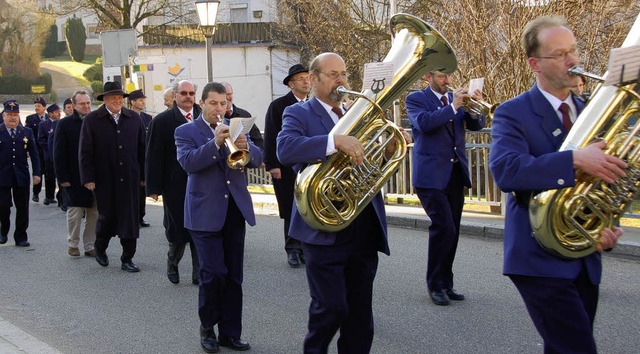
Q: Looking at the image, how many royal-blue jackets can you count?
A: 4